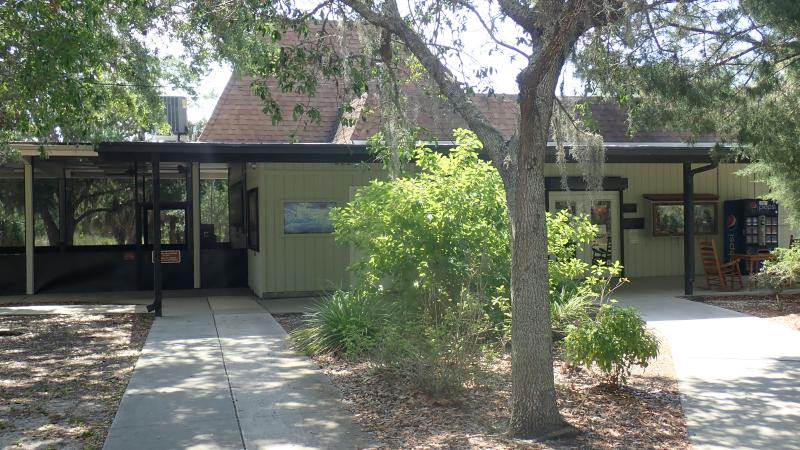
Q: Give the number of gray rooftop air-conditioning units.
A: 1